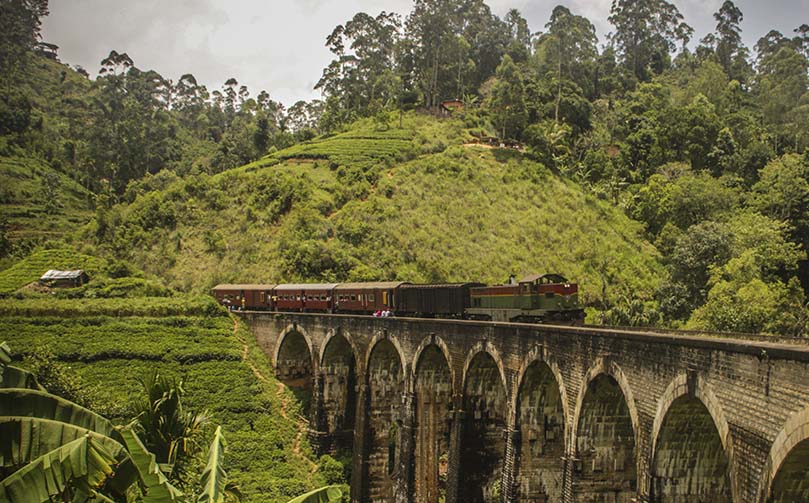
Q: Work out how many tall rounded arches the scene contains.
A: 9